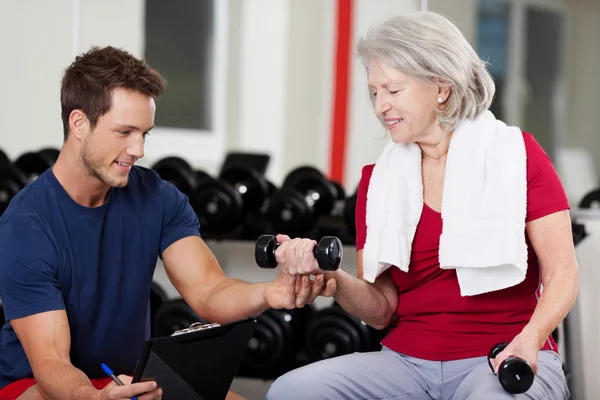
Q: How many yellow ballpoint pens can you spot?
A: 0